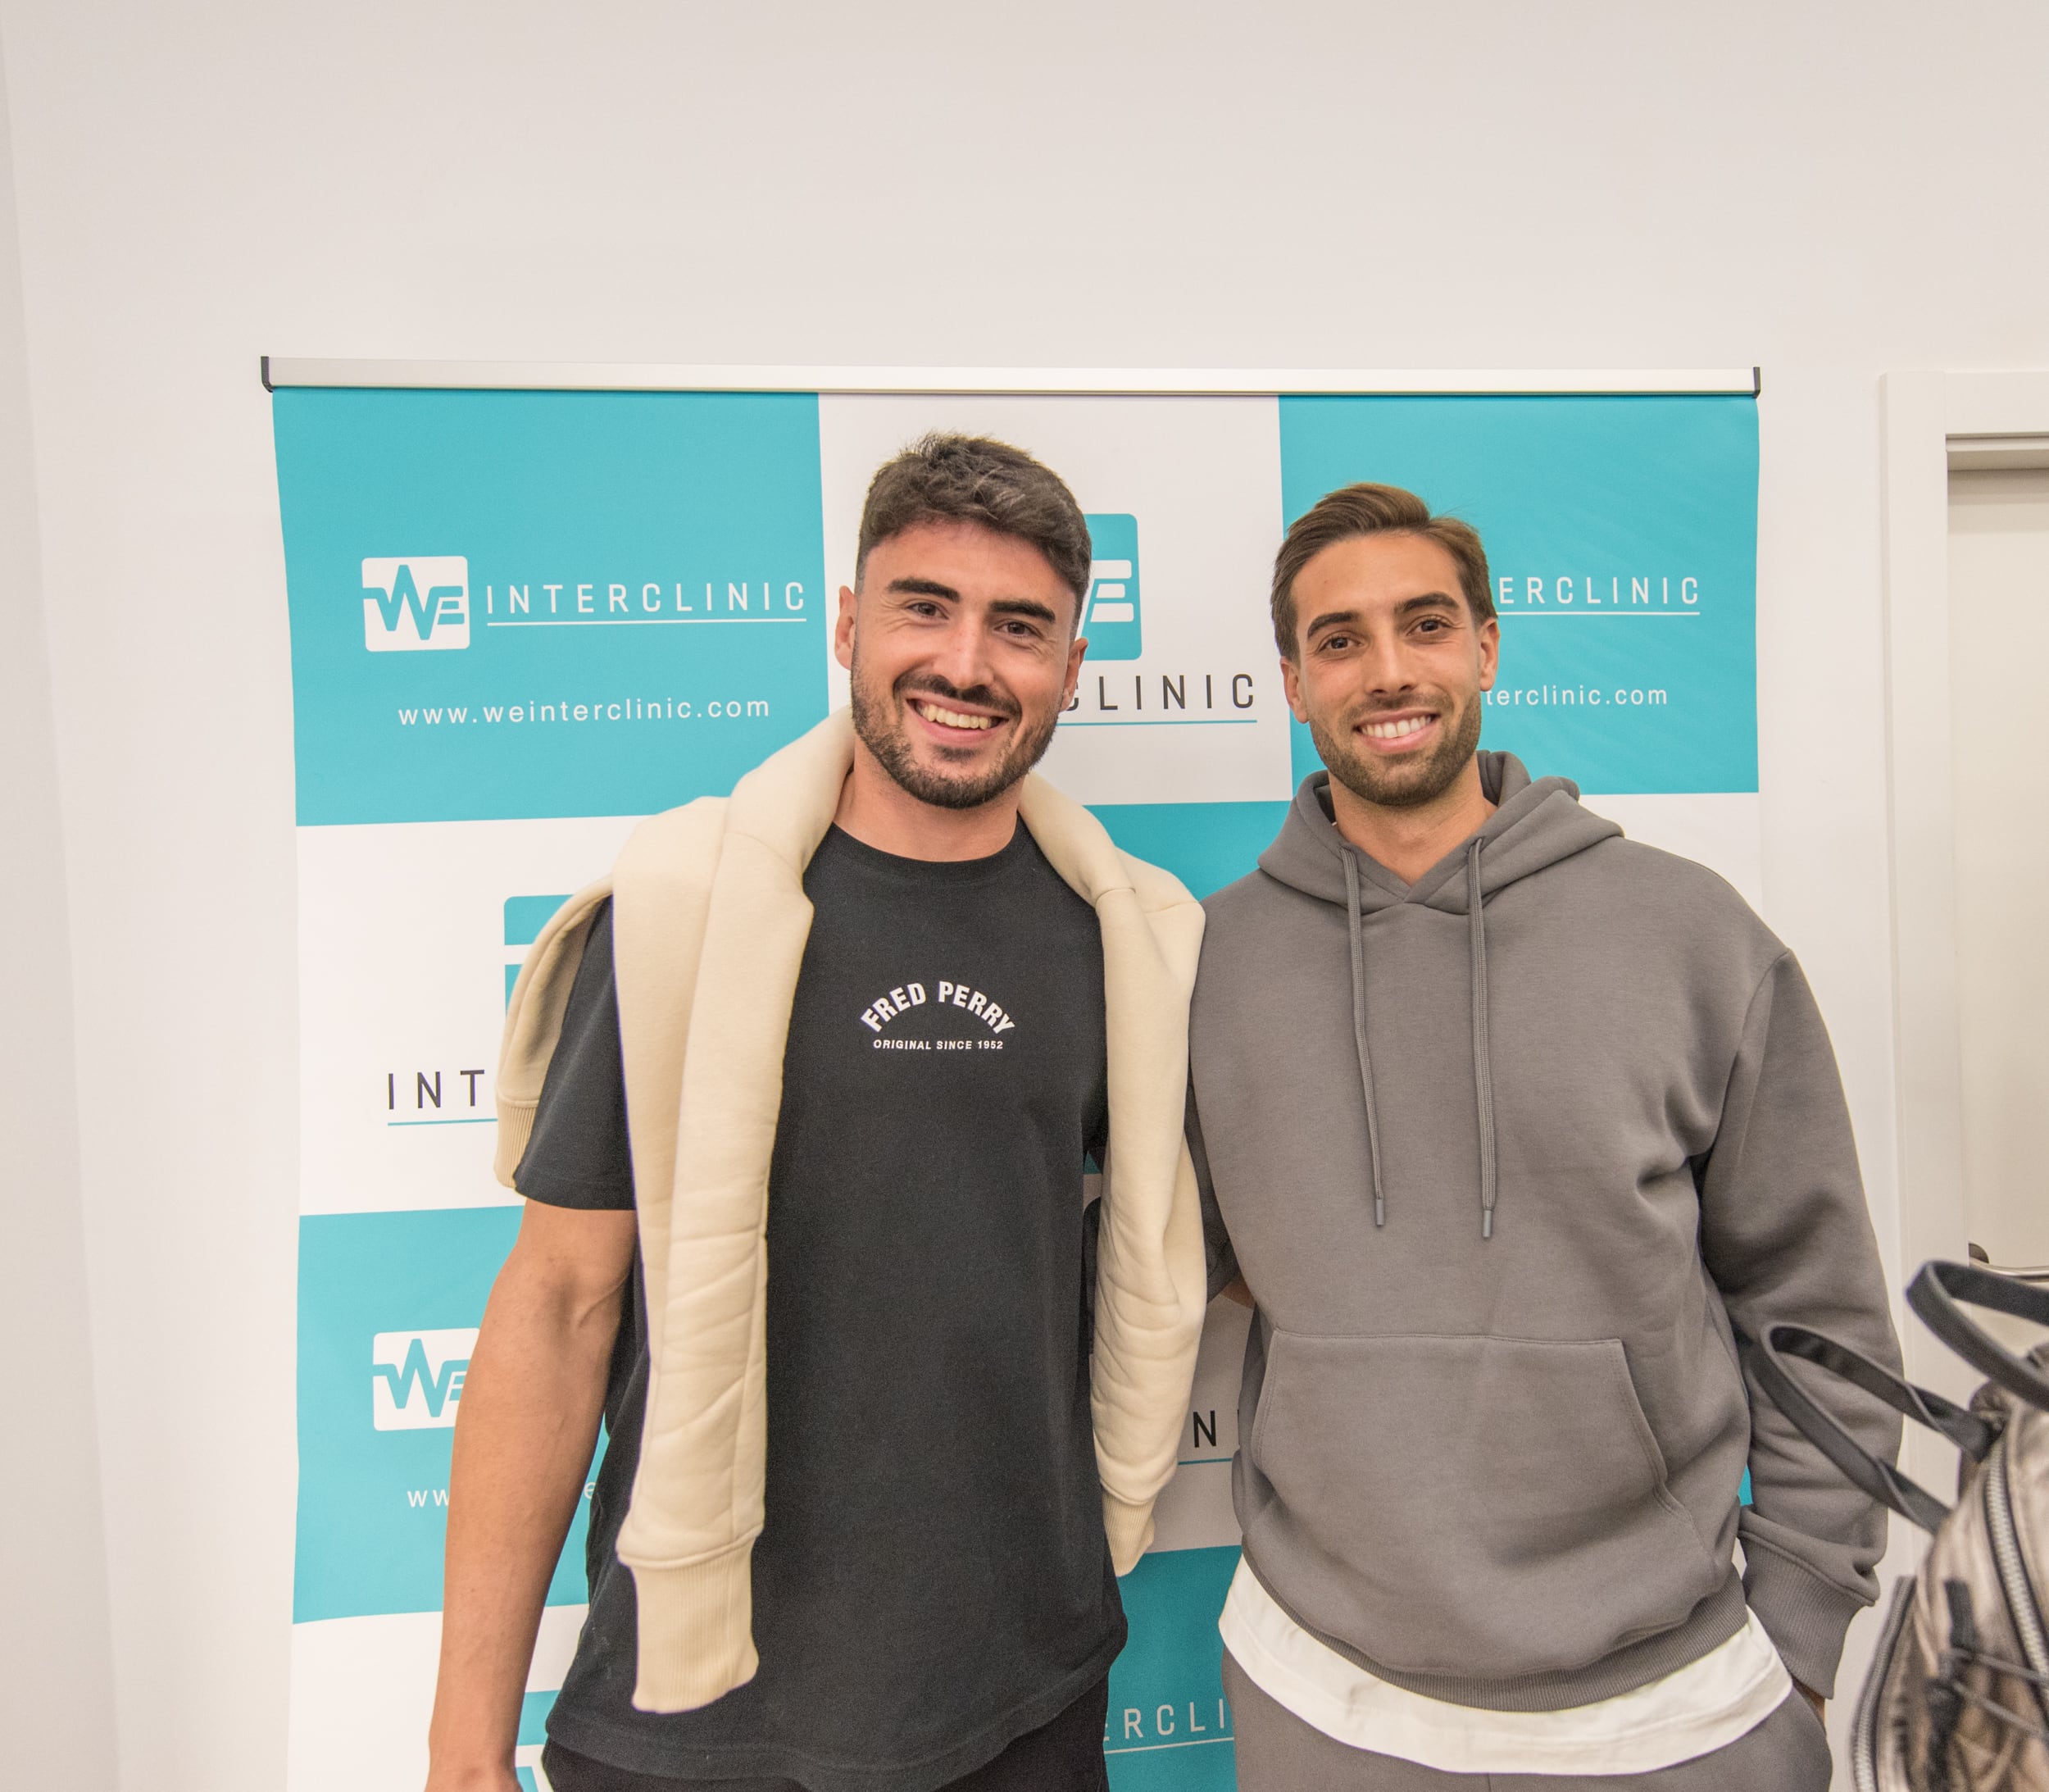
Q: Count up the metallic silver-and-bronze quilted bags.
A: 1